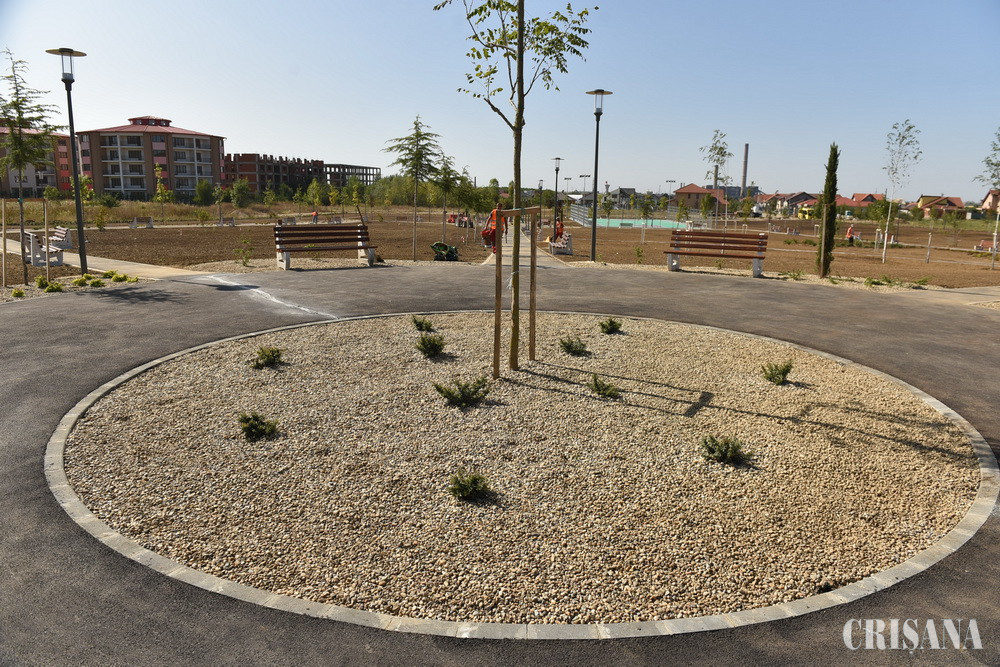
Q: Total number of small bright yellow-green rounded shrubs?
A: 9